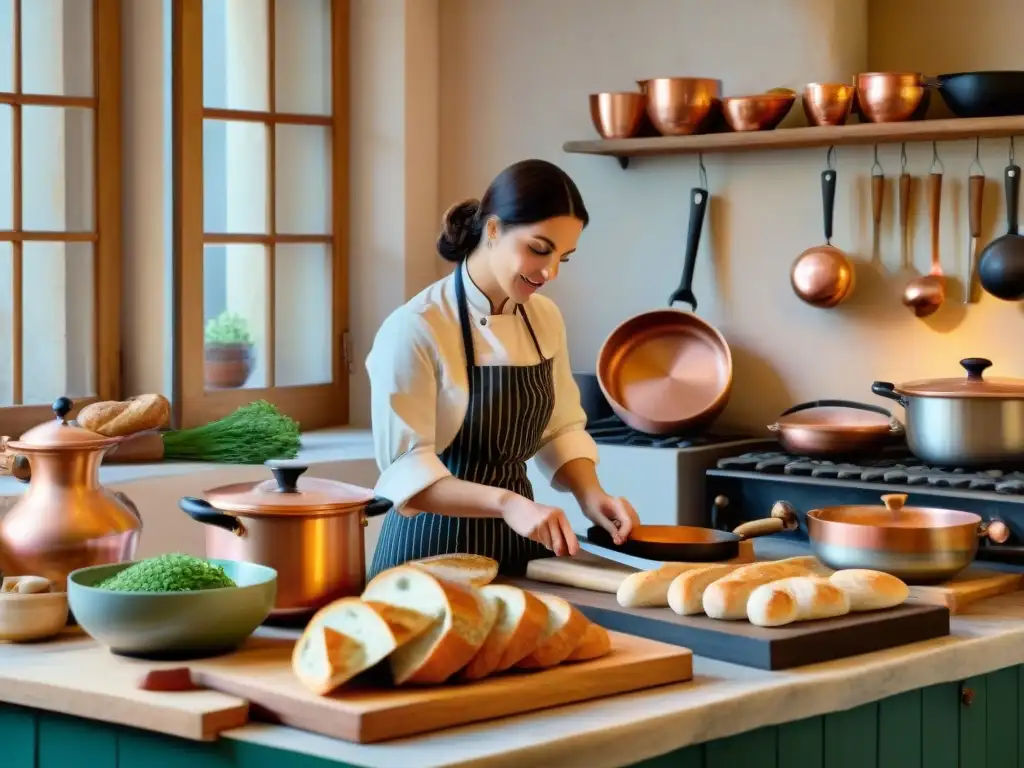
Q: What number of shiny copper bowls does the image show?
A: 5